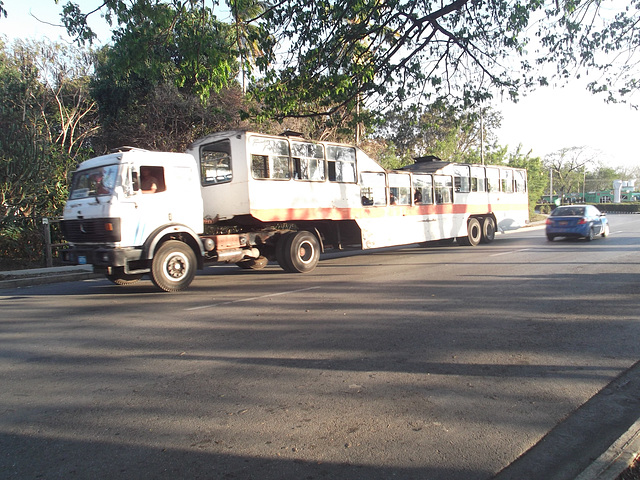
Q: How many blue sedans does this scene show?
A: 1